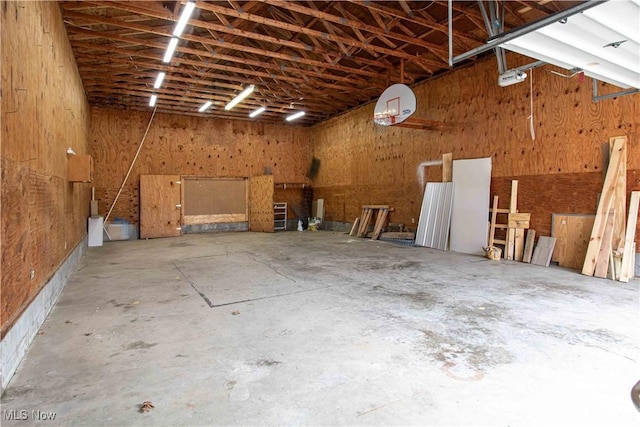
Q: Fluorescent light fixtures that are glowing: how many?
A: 8